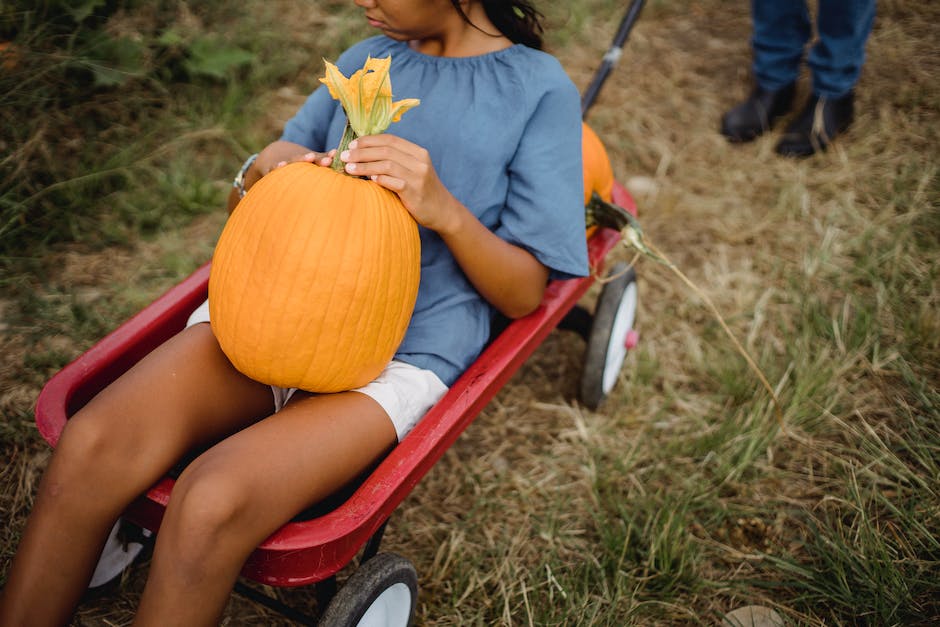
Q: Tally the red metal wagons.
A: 1